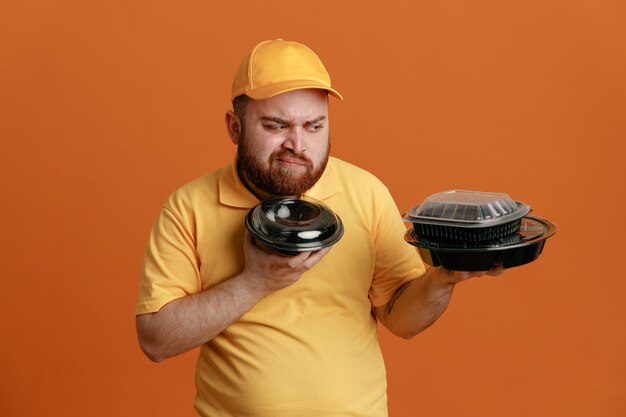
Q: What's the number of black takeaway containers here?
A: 3